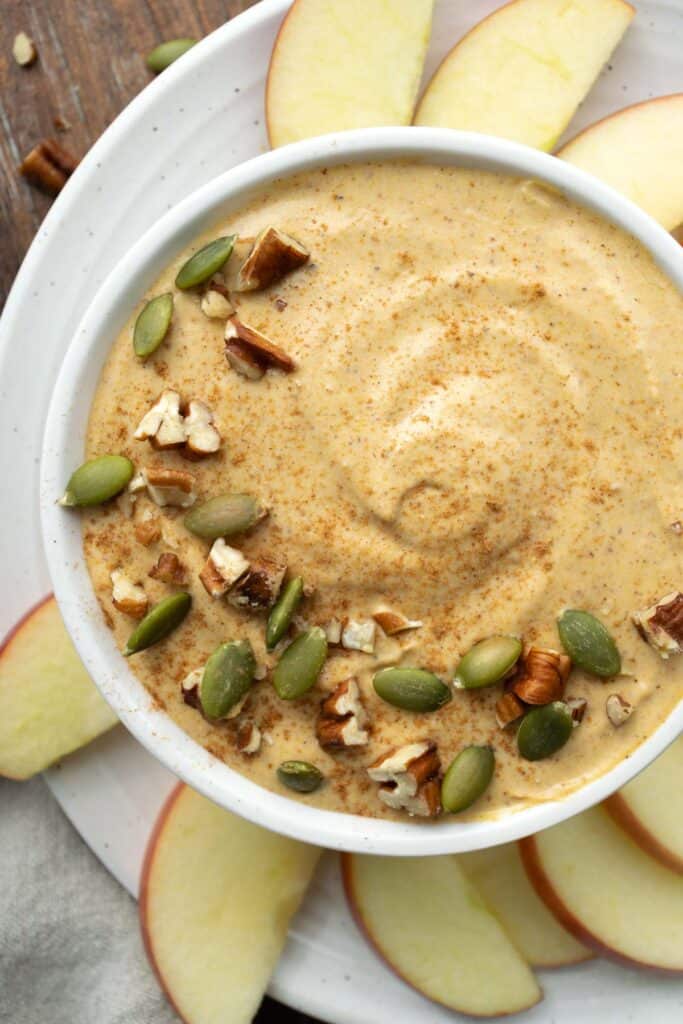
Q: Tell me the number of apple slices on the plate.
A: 9